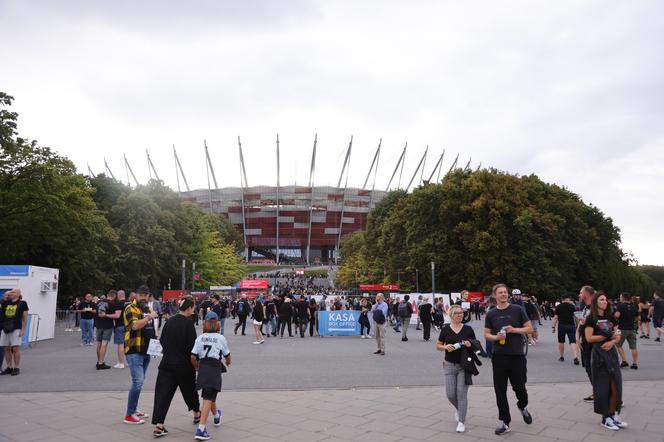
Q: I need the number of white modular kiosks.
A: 1